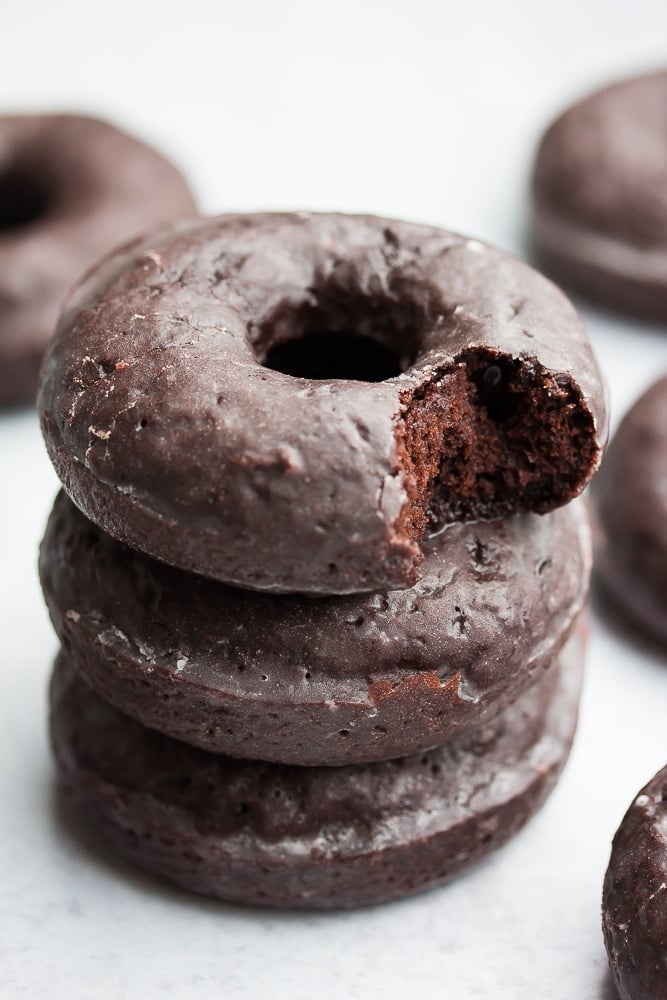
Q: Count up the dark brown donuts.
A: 7